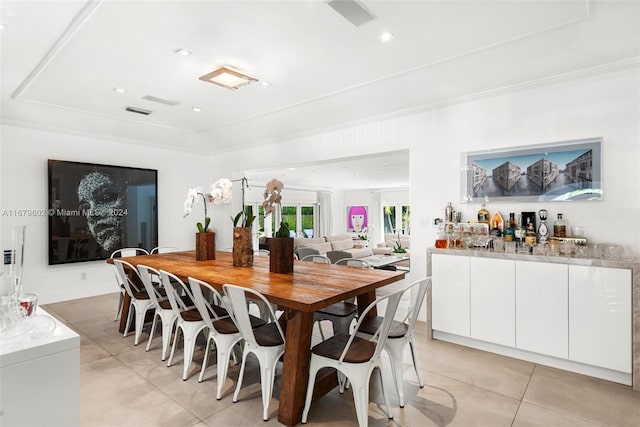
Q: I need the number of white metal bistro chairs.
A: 14